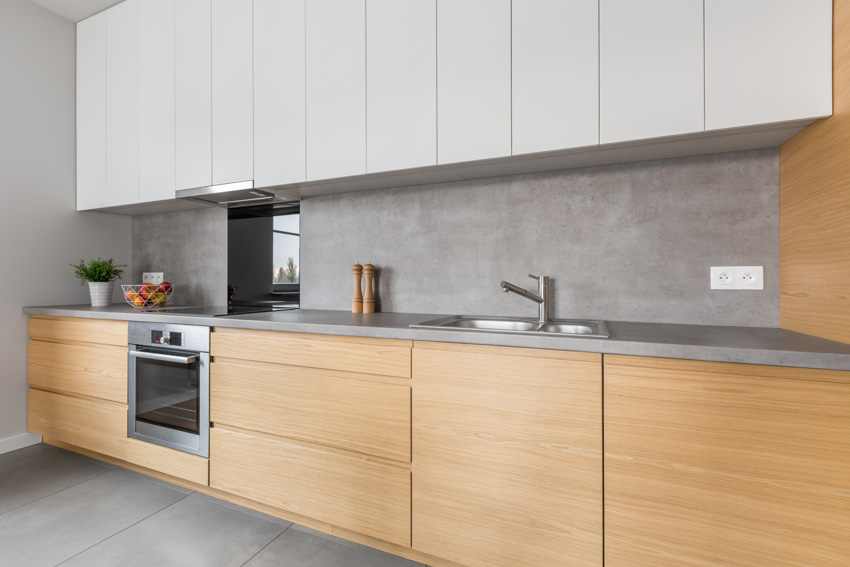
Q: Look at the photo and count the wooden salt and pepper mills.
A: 2